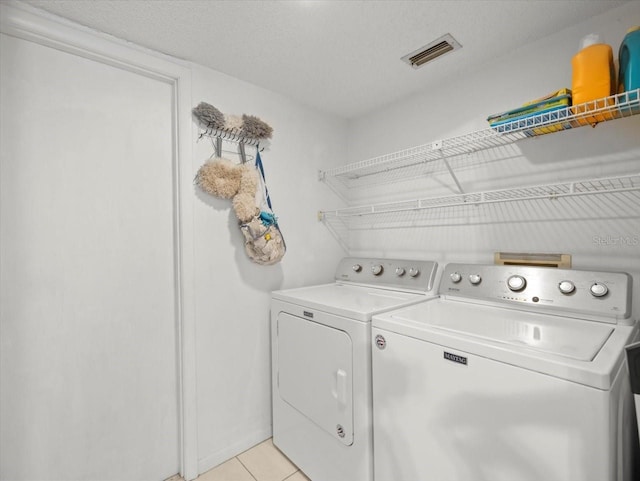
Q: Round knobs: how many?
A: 9